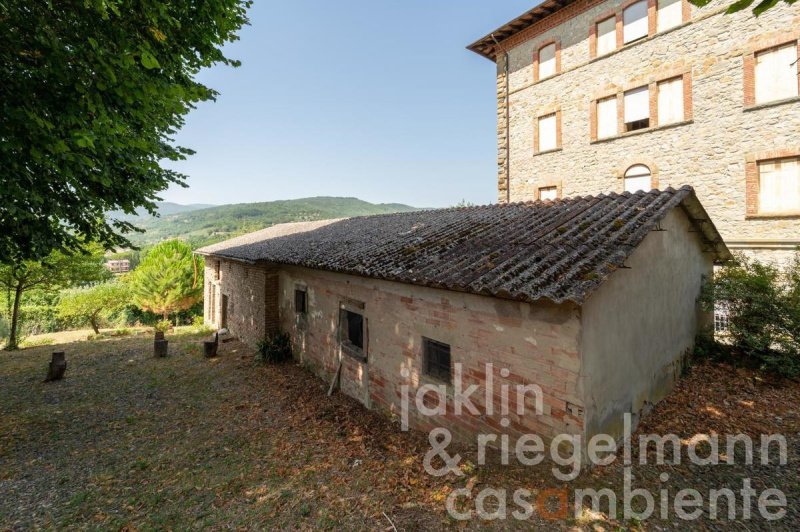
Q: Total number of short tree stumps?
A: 3